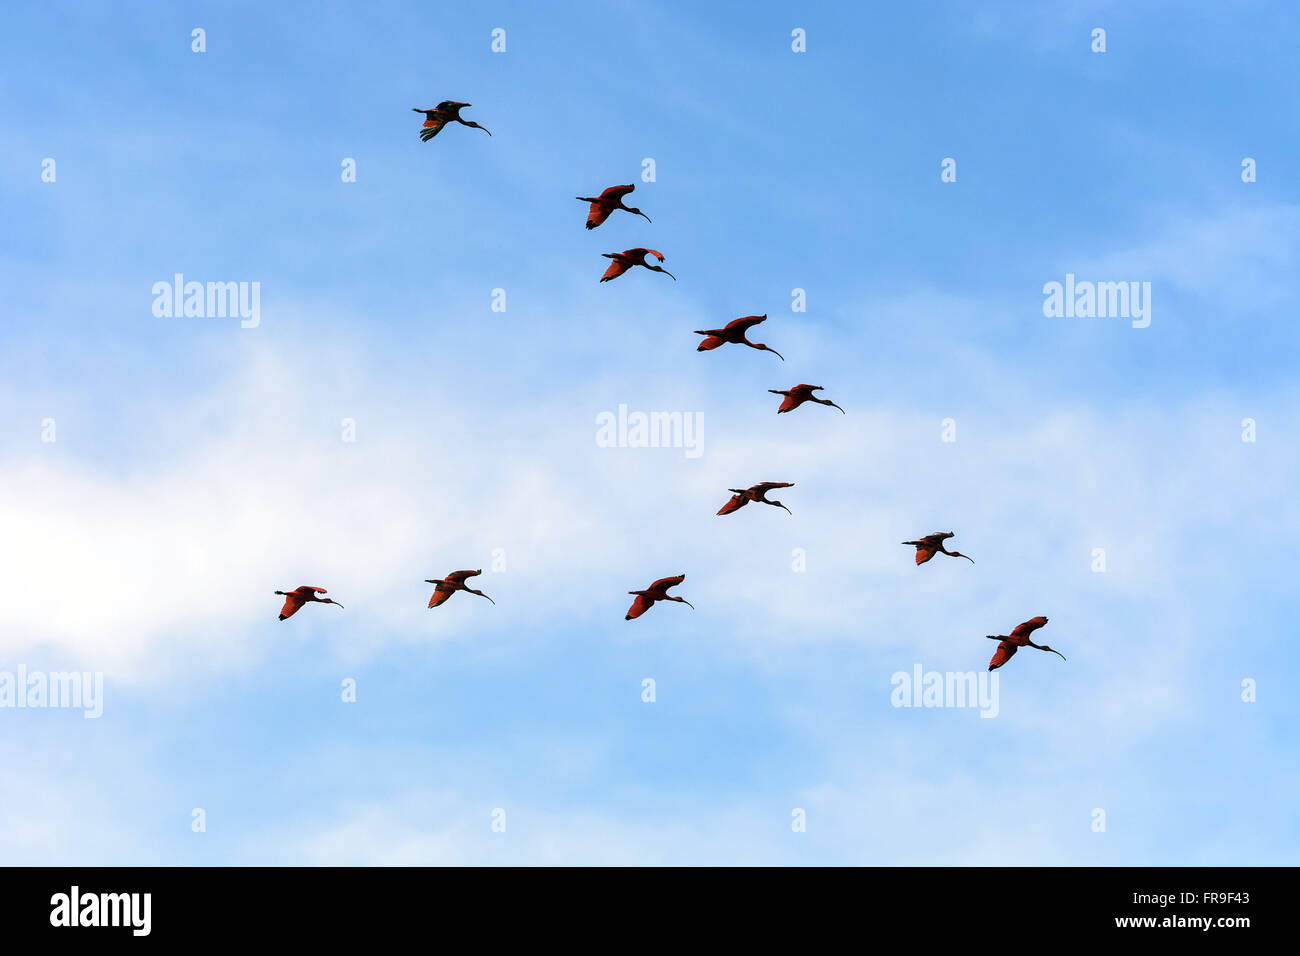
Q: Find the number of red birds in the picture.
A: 11